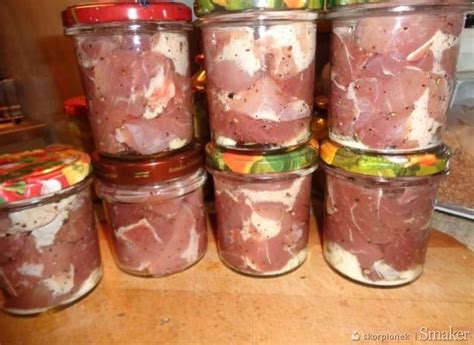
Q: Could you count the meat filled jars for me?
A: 7